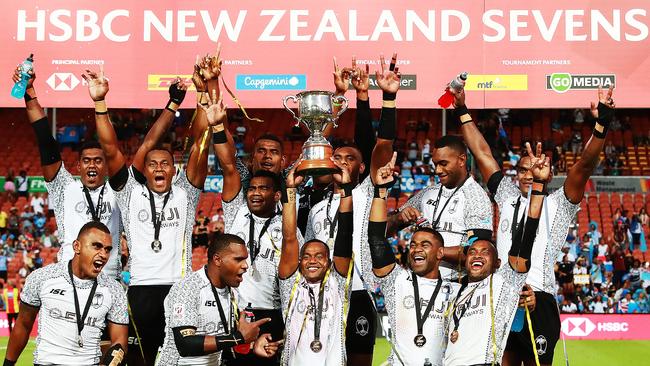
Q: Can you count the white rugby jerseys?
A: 11